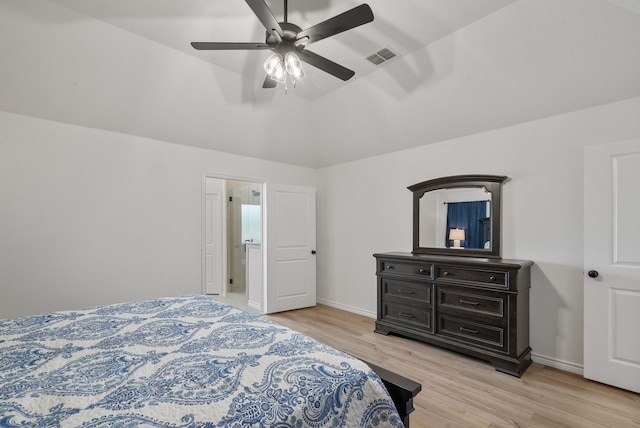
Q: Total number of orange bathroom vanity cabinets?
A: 0